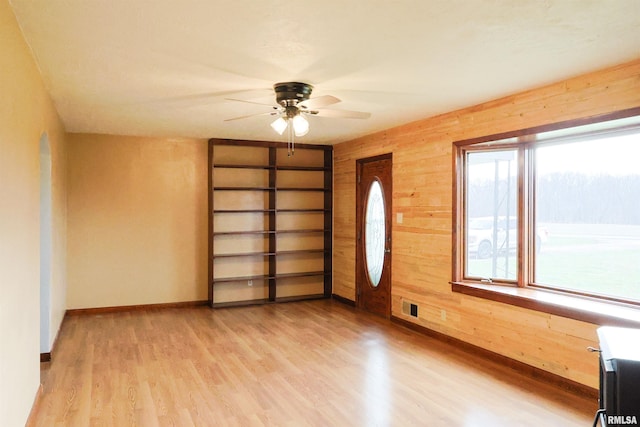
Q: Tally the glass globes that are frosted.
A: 2